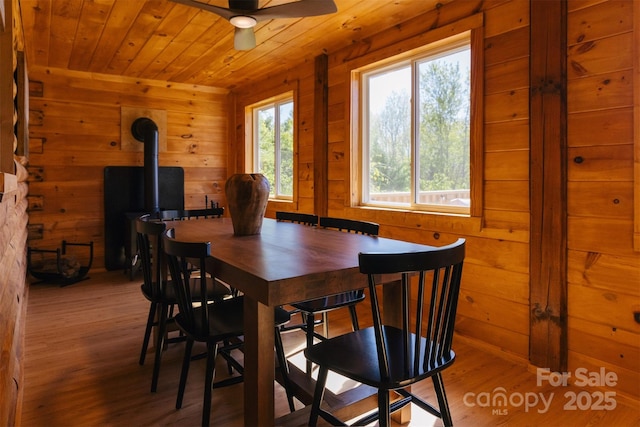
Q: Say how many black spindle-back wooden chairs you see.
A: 6